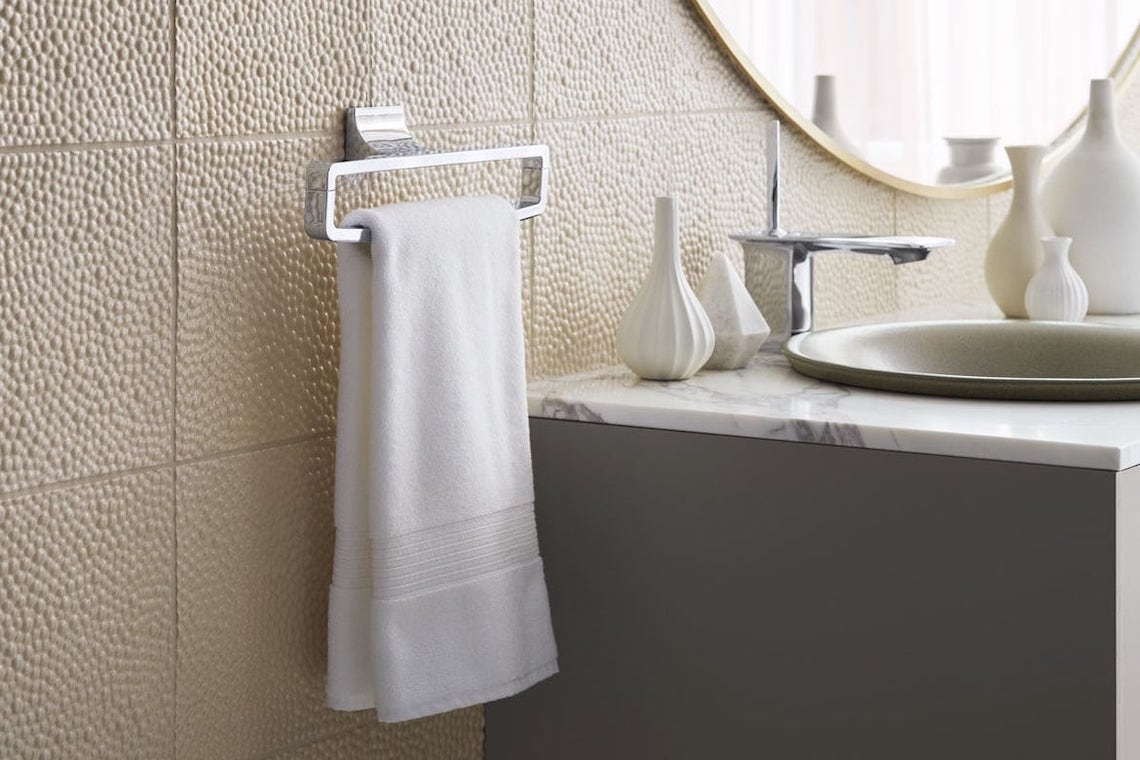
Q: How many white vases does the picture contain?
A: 4